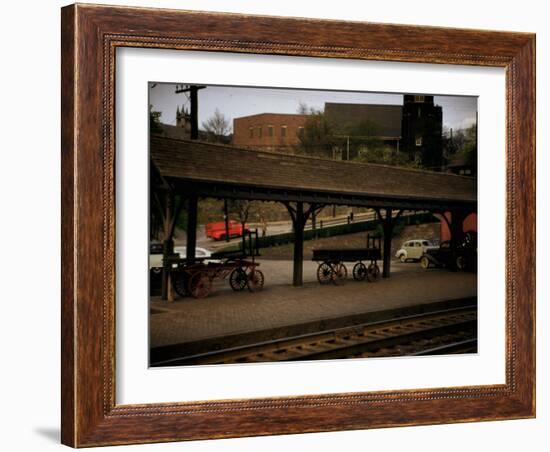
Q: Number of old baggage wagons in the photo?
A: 2